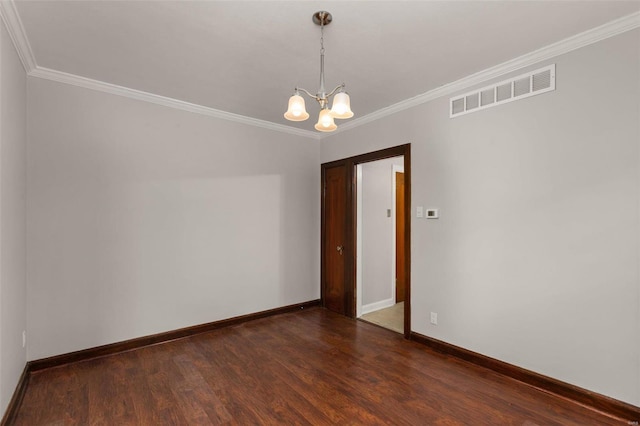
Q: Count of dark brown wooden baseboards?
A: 3